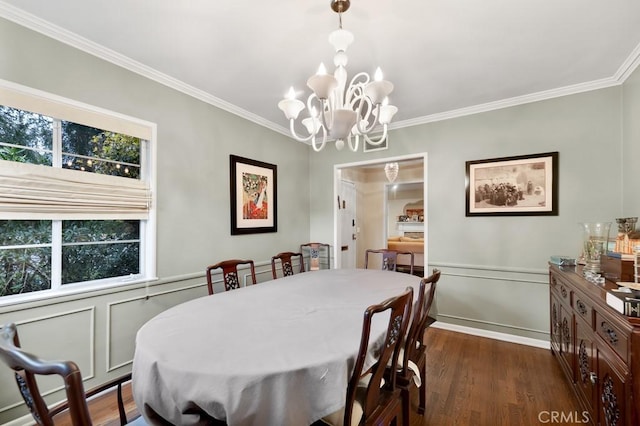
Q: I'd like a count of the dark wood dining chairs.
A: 7